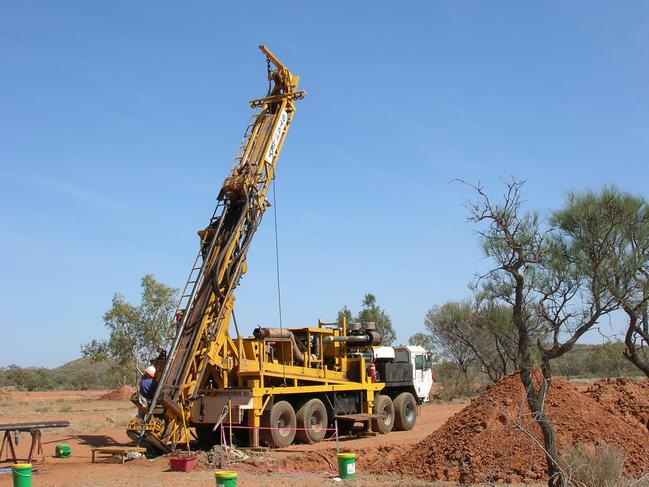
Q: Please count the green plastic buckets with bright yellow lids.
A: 3